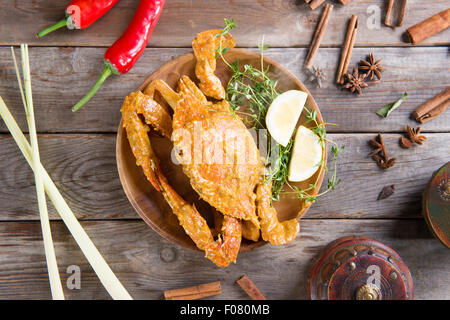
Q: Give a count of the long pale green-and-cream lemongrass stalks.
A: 2